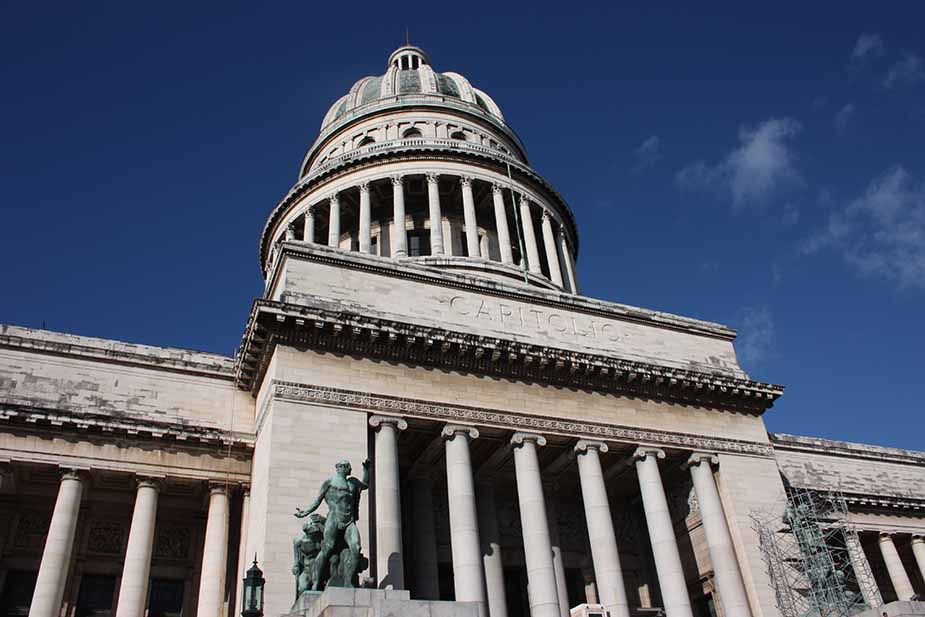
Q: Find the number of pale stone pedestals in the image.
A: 1